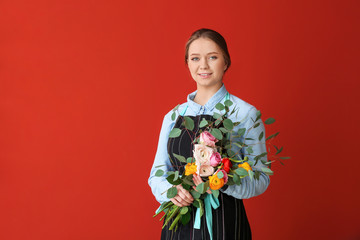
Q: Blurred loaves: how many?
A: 0